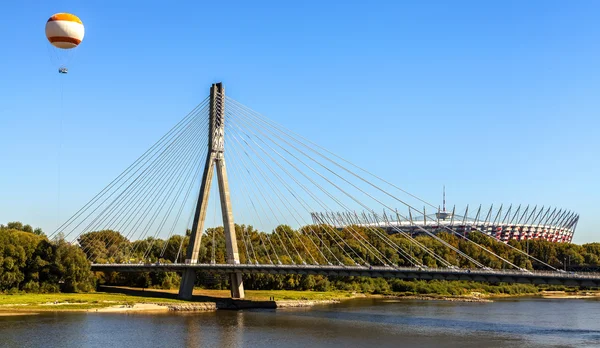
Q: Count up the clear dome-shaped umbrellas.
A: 0